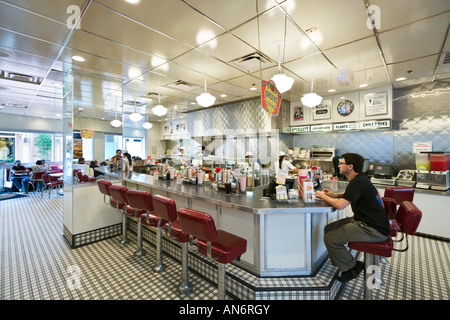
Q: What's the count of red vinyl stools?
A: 8